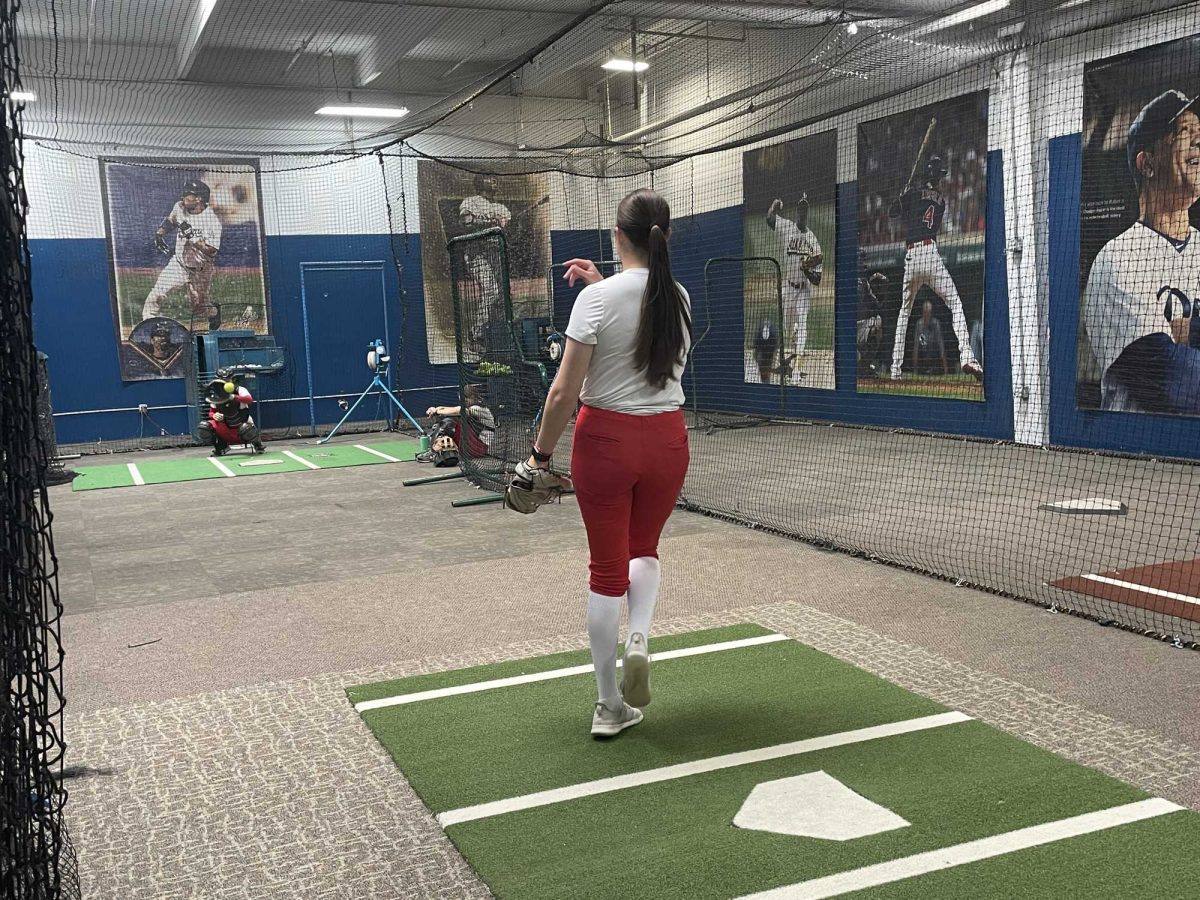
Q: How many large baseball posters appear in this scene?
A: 5